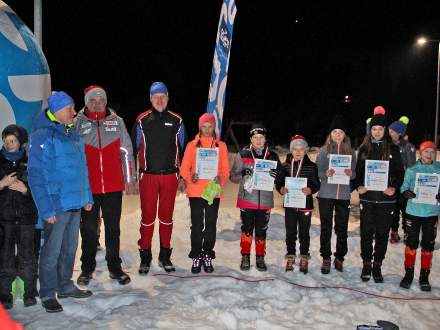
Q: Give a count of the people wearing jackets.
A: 11